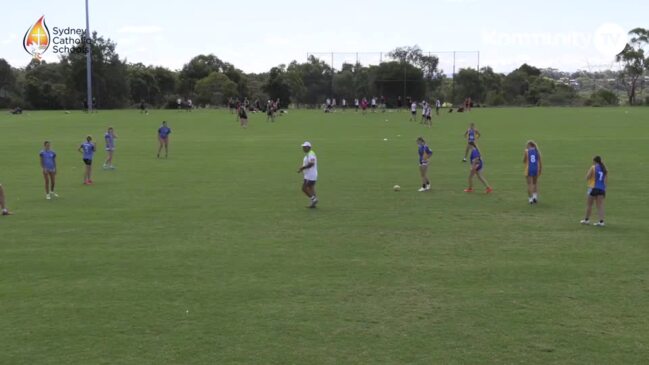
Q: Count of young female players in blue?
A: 9